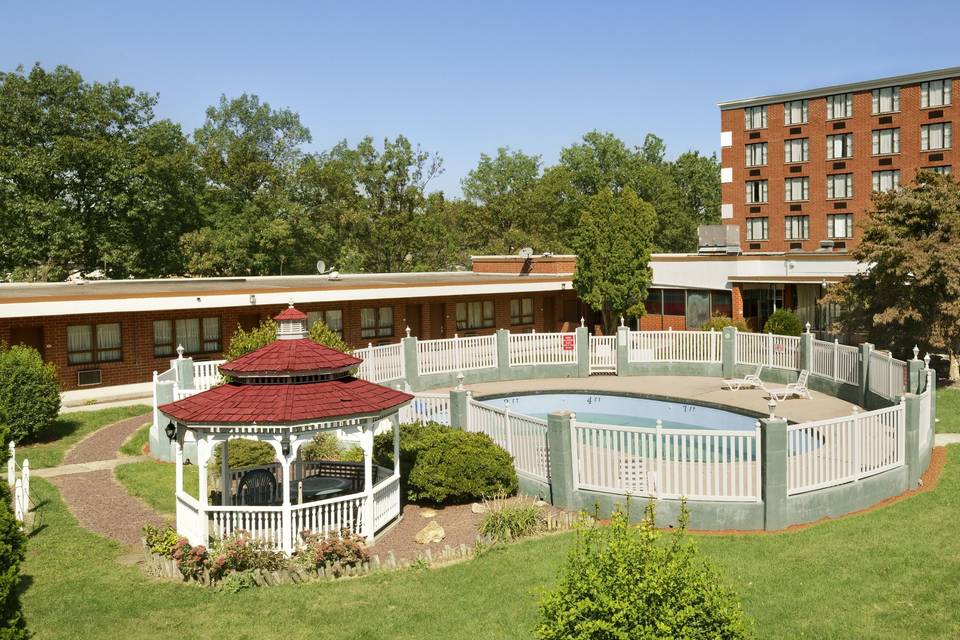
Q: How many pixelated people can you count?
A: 0